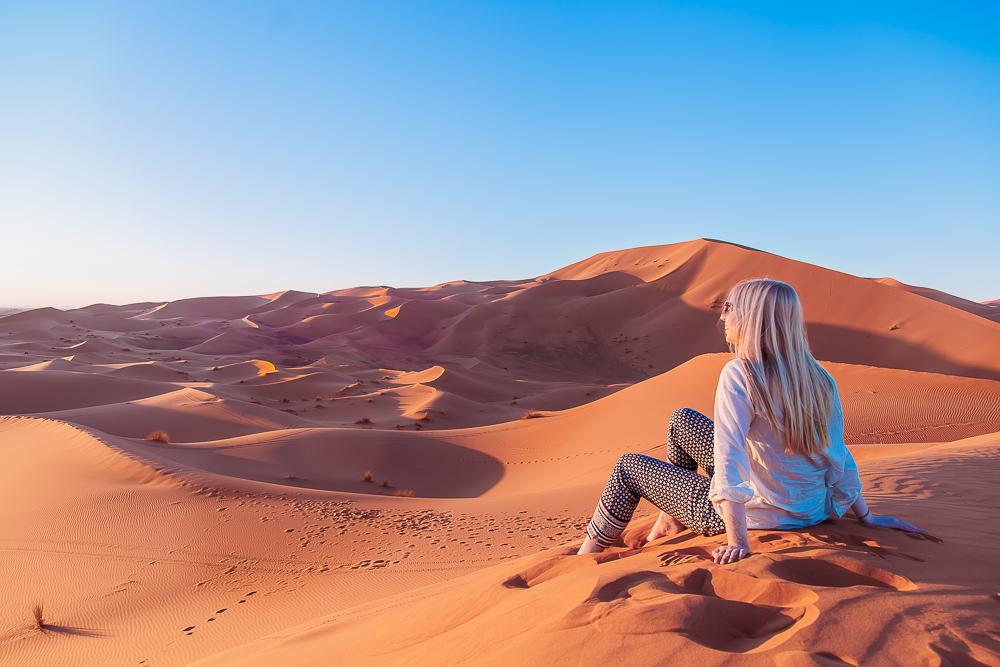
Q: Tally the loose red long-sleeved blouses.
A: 0